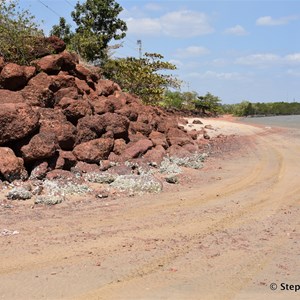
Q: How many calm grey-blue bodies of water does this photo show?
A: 1